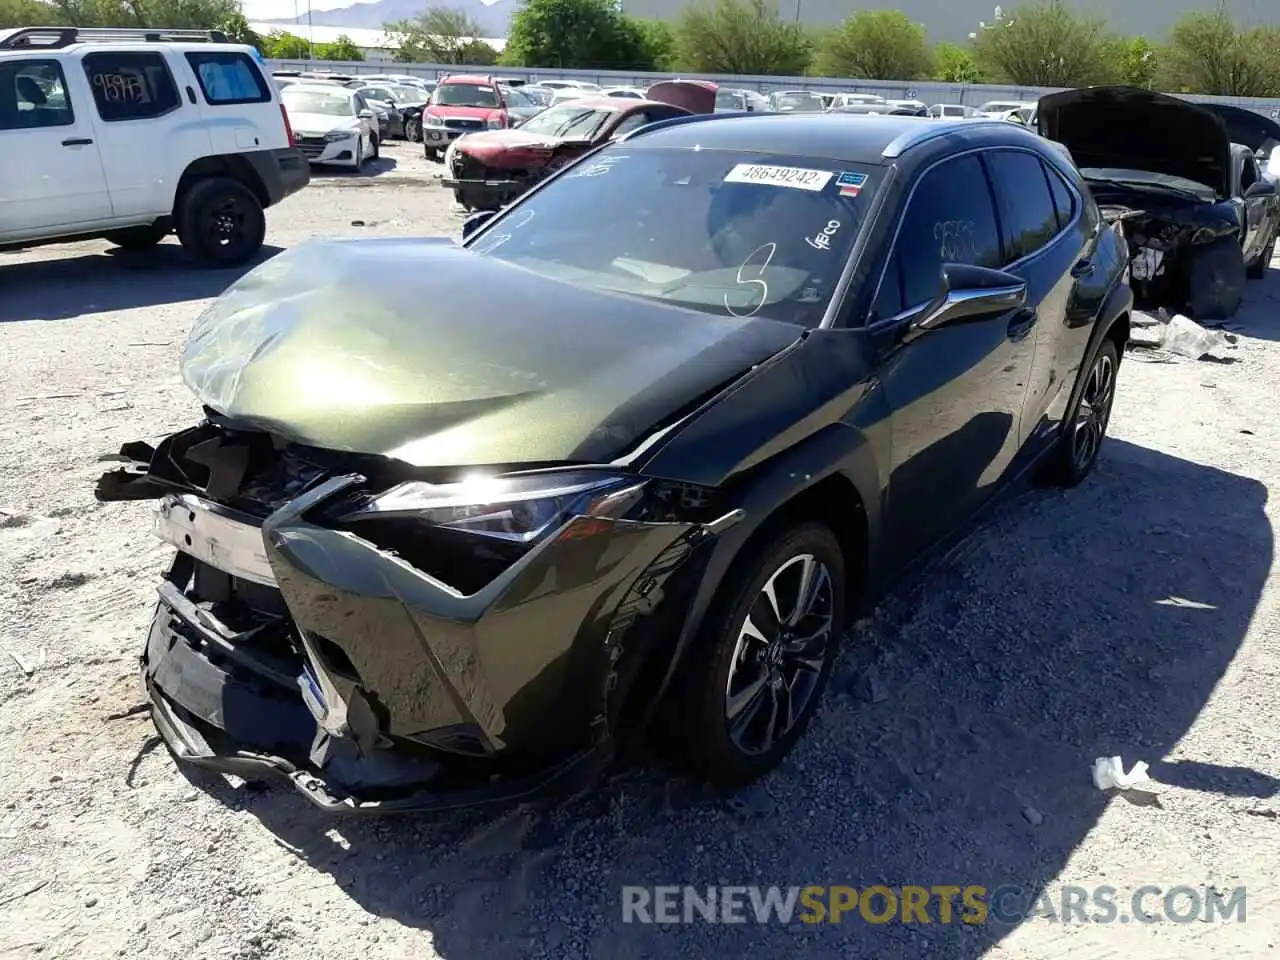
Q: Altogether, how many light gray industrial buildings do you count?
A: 1